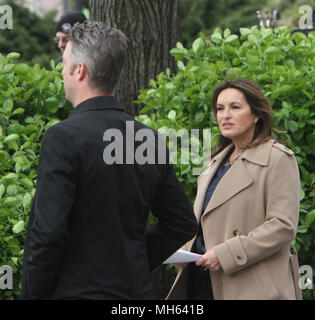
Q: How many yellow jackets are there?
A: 0